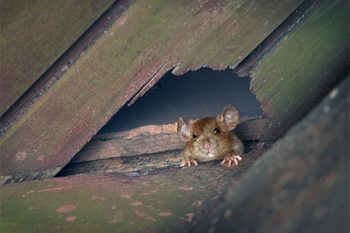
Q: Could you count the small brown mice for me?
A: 1